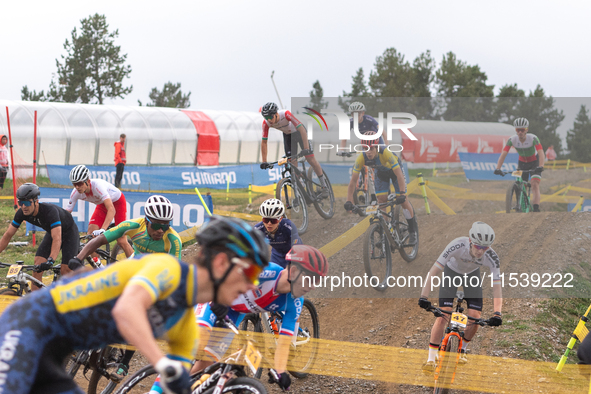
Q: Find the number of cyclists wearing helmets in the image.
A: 11